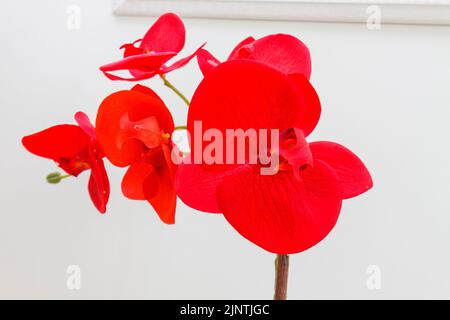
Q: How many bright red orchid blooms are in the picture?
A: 5